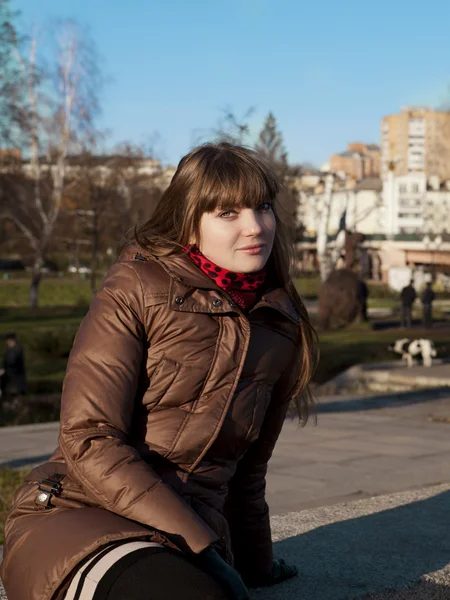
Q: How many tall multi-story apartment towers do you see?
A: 2